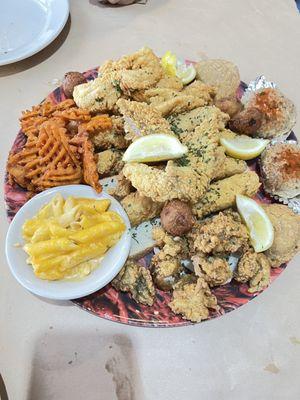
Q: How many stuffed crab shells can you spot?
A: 2